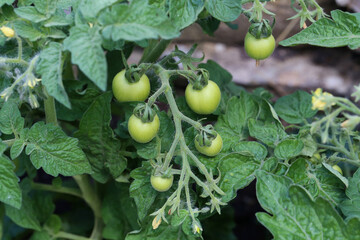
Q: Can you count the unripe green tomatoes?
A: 6